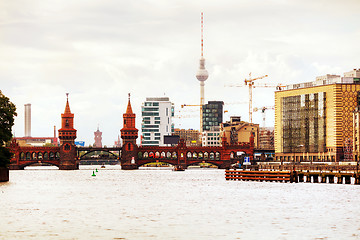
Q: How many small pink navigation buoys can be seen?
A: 0